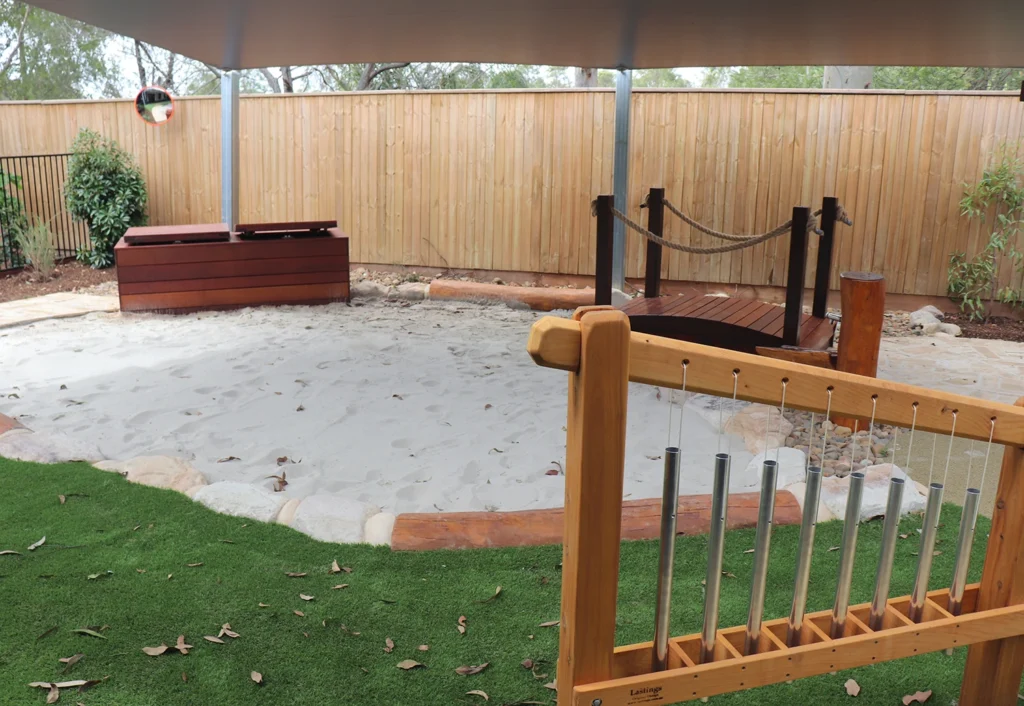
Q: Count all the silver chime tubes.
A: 8